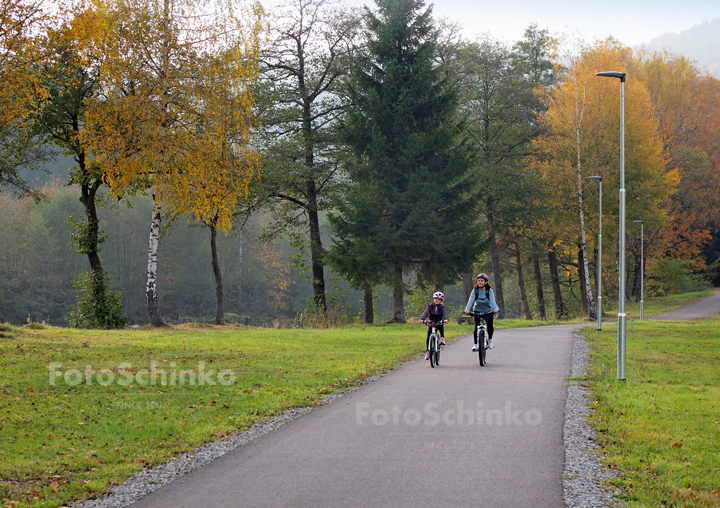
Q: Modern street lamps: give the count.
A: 3